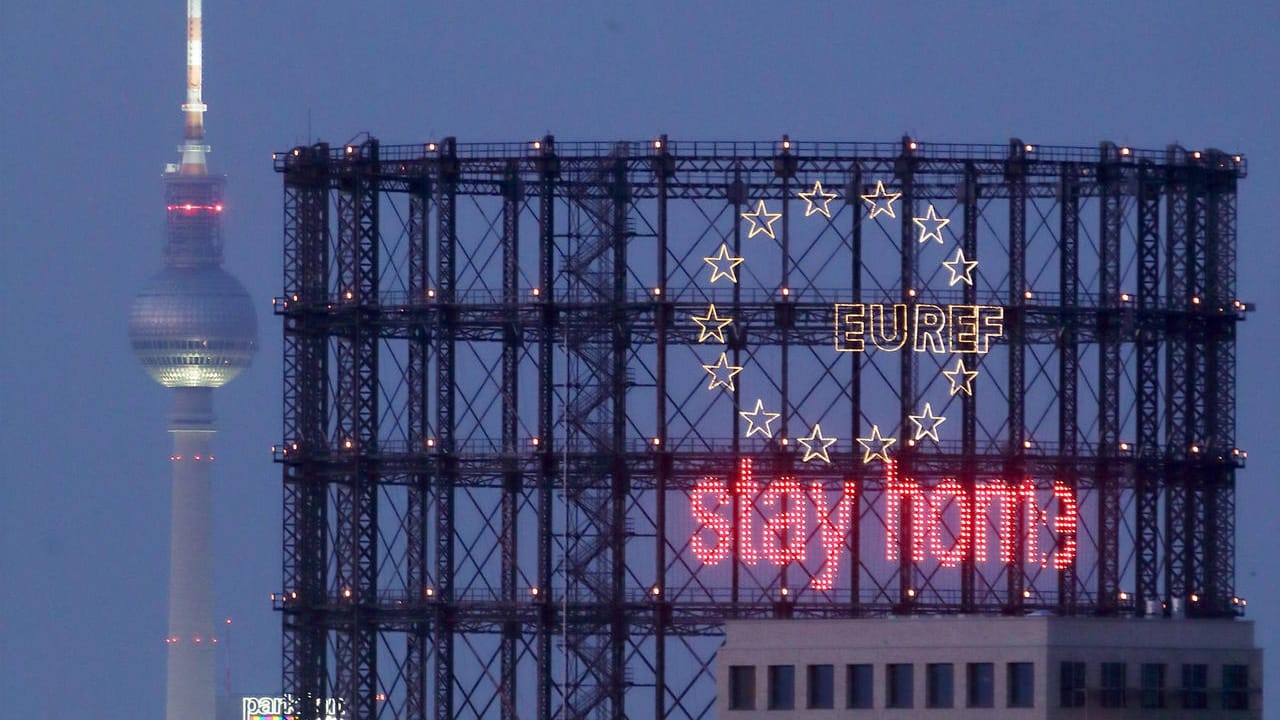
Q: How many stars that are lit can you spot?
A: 13